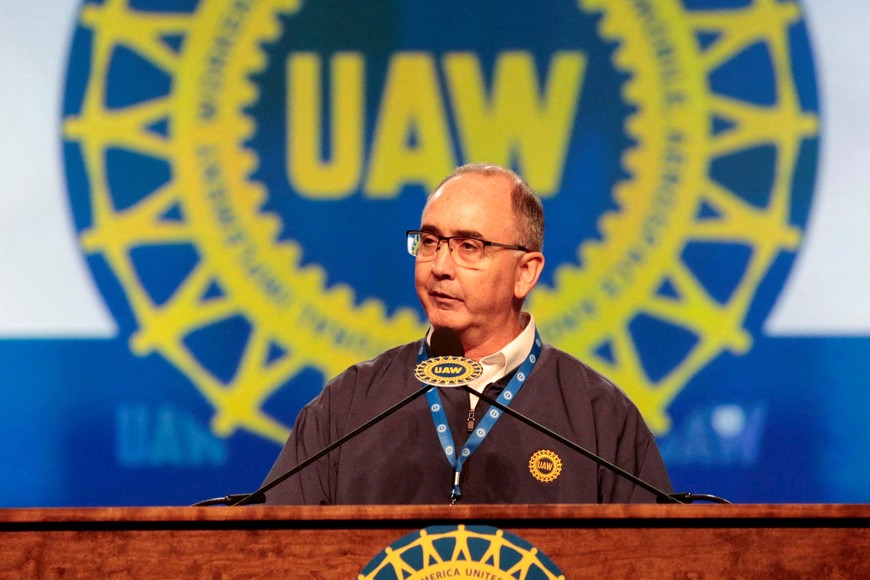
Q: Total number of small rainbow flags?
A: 0